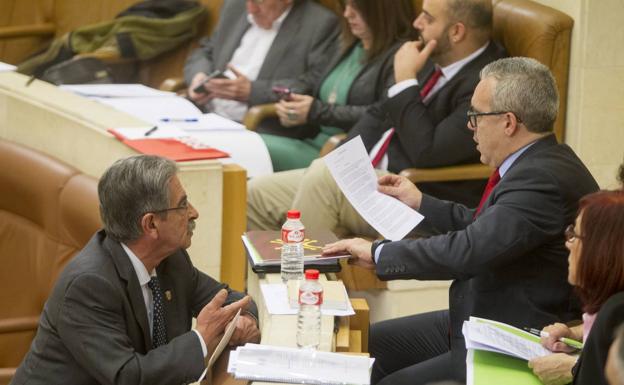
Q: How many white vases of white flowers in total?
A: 0